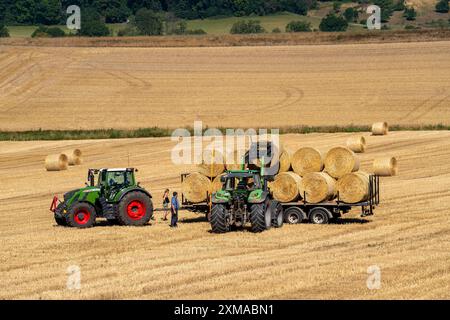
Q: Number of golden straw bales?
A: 15